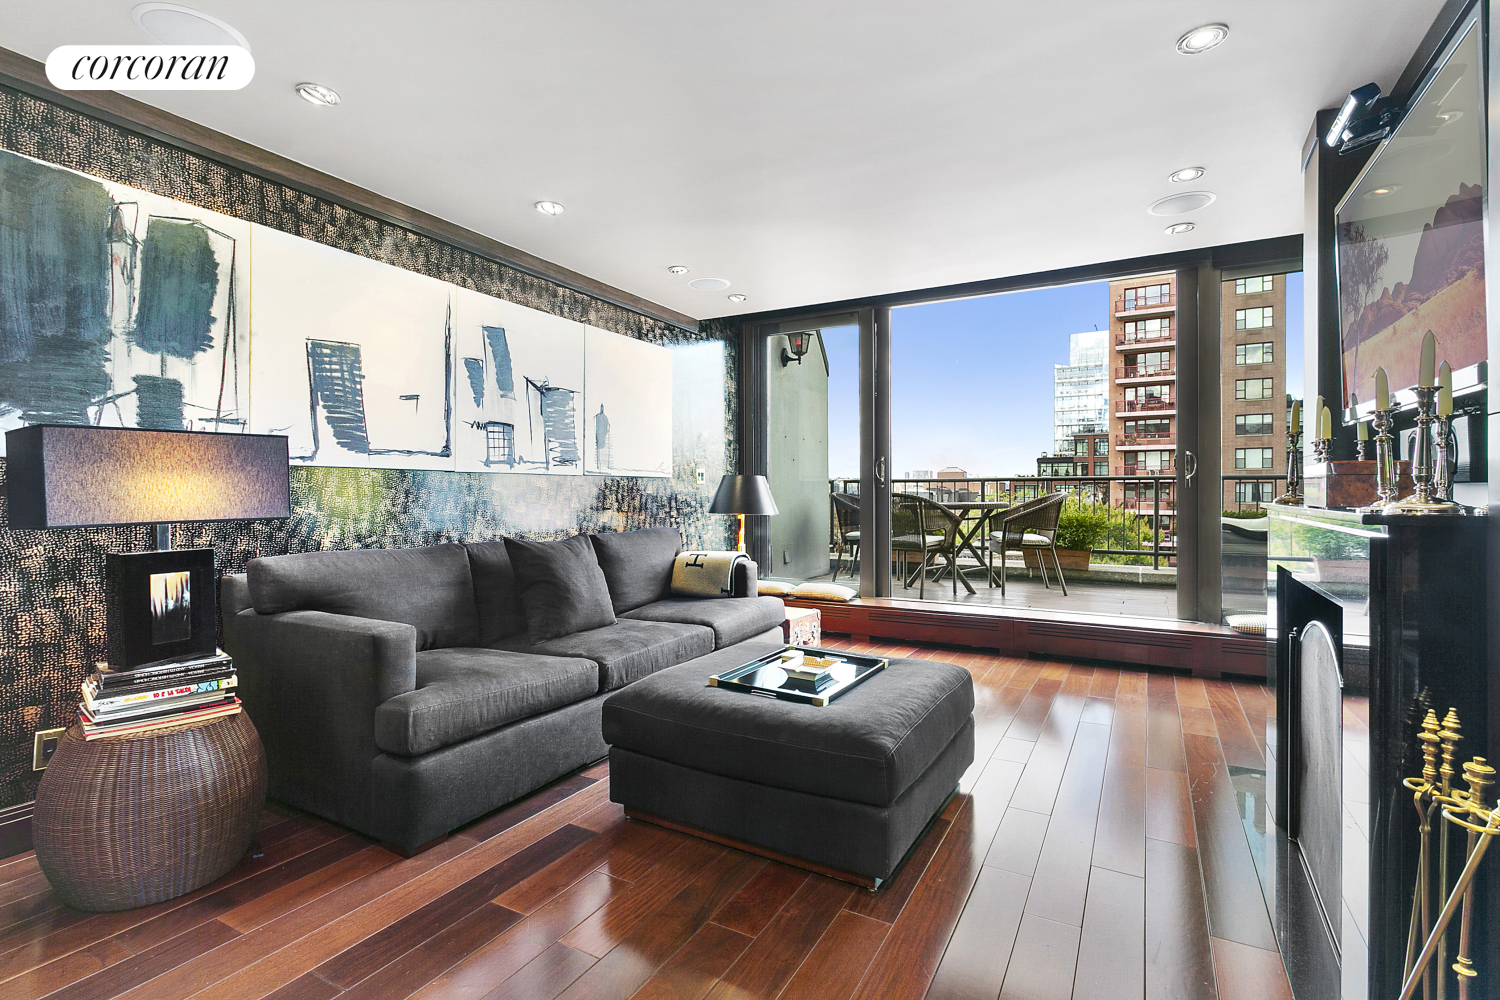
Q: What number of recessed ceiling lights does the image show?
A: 7